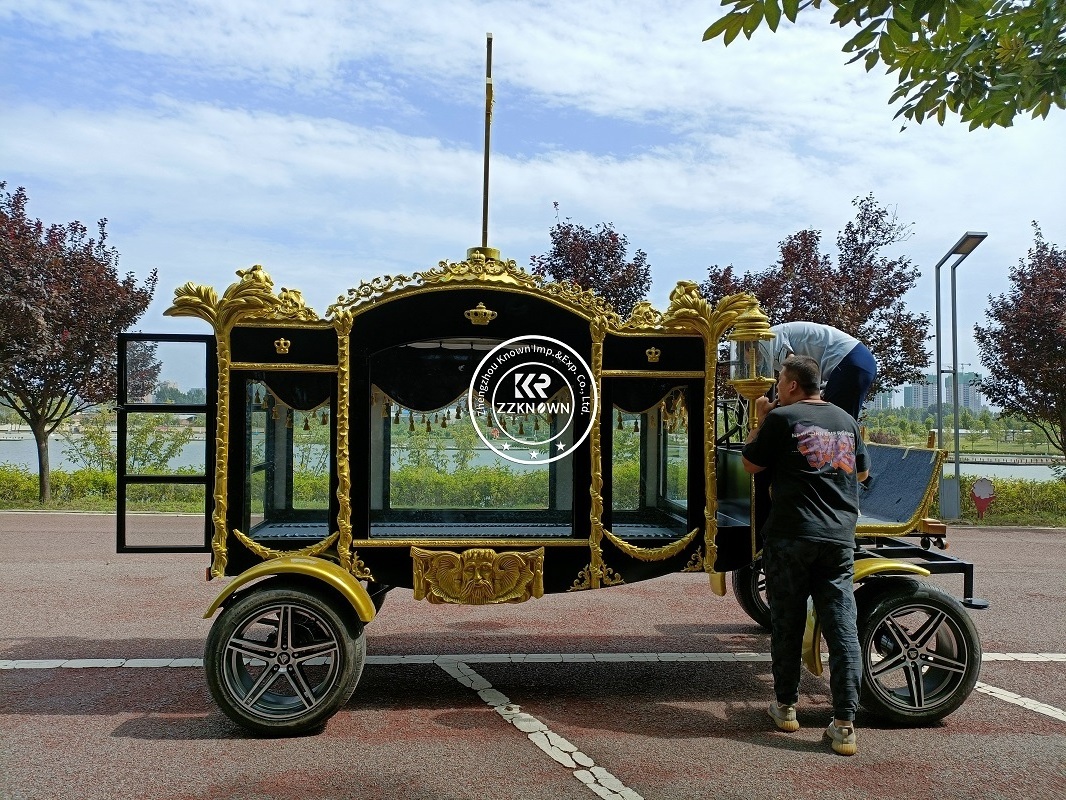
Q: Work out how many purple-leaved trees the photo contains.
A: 4